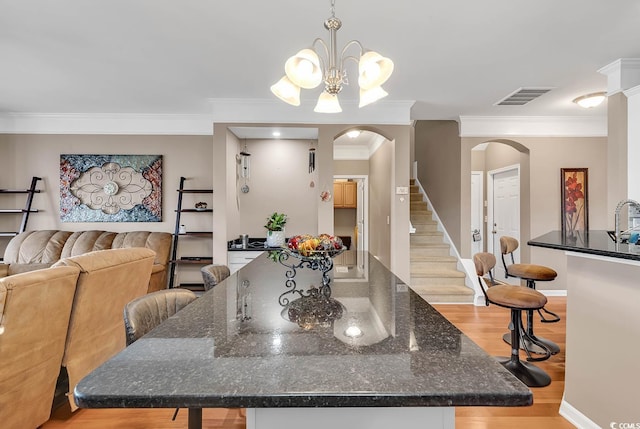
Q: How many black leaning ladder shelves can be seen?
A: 2